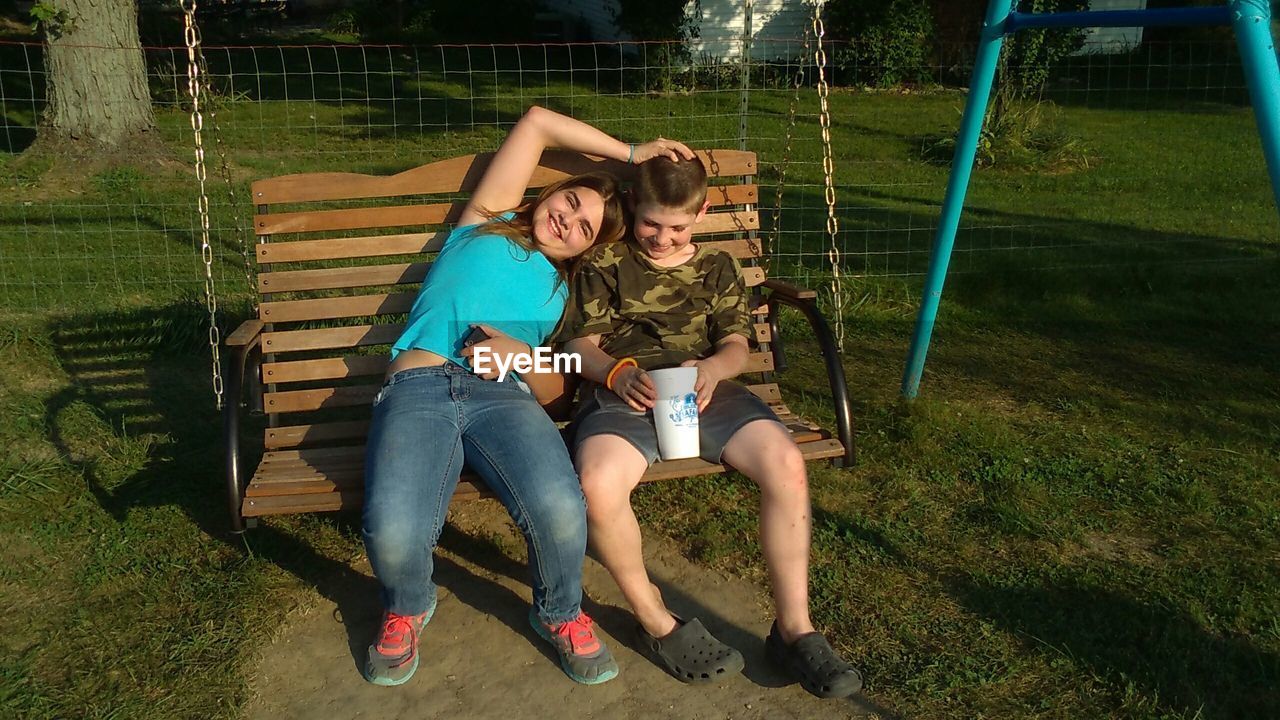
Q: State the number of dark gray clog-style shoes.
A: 2